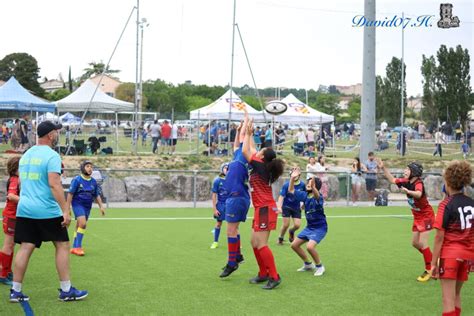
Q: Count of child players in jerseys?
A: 9